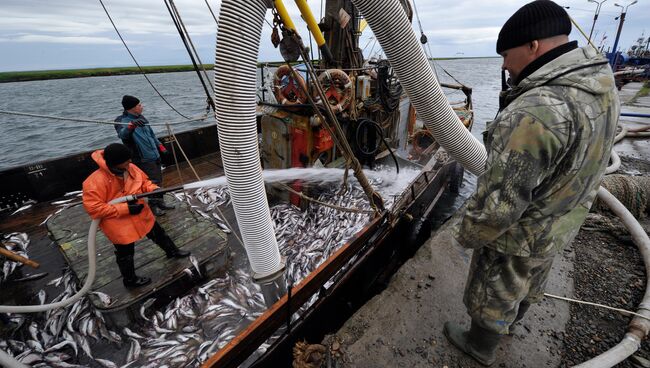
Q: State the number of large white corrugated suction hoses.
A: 2